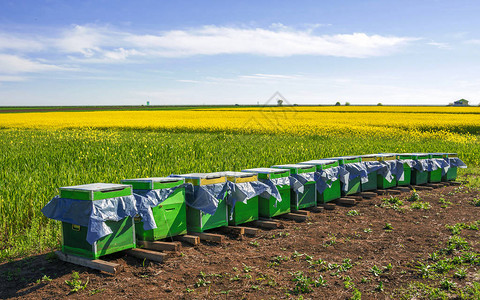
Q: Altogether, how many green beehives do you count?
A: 14